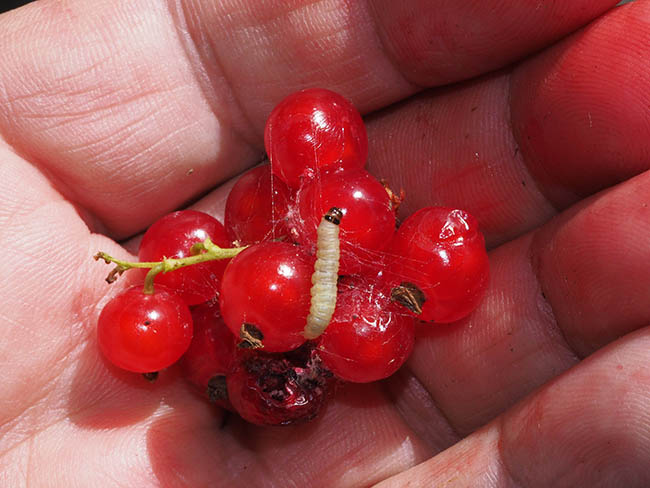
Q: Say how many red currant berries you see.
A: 10